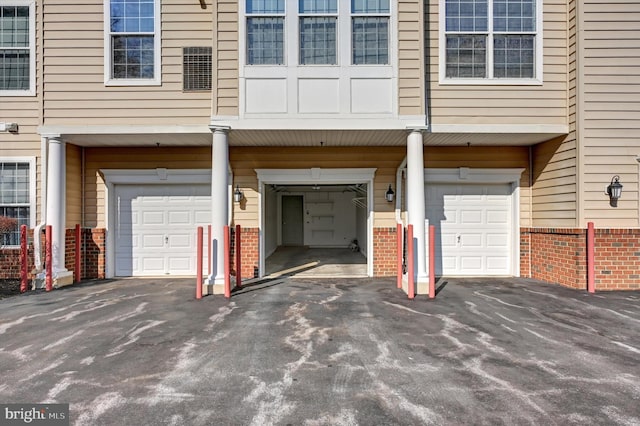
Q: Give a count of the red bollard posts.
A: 11